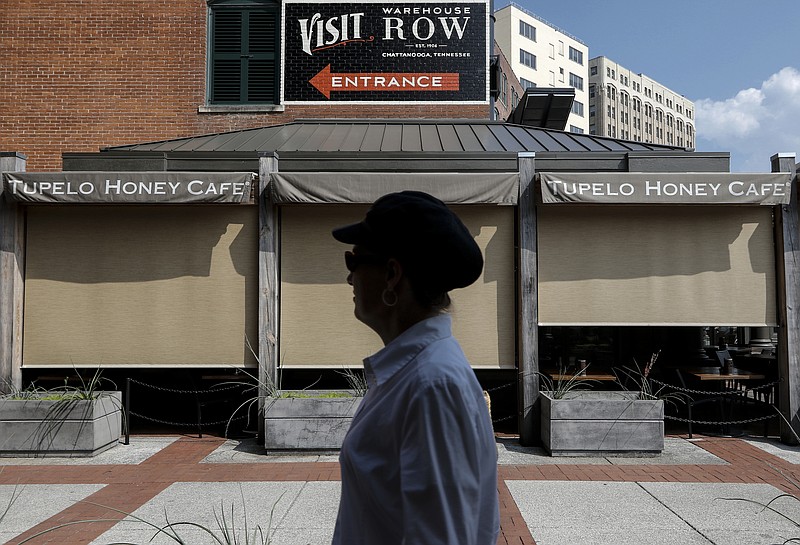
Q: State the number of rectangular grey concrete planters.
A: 3